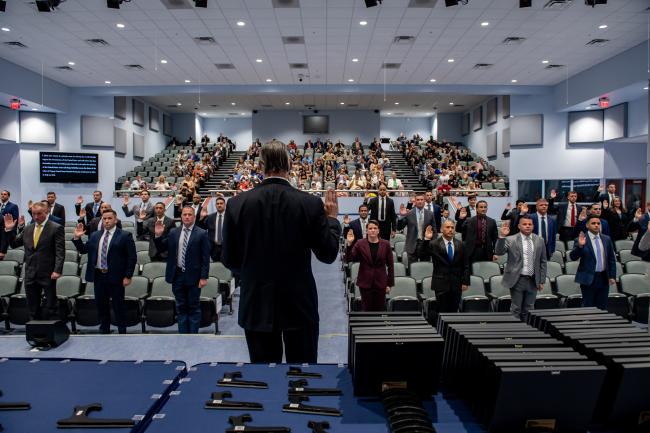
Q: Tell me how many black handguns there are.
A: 9